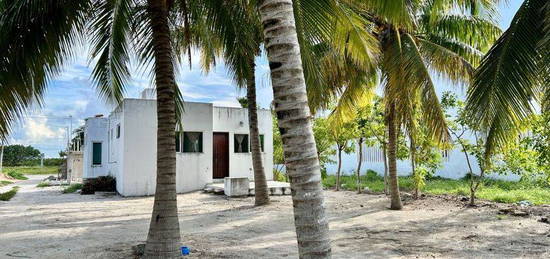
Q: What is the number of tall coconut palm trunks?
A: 4